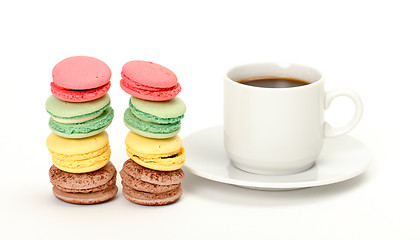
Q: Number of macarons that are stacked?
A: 8